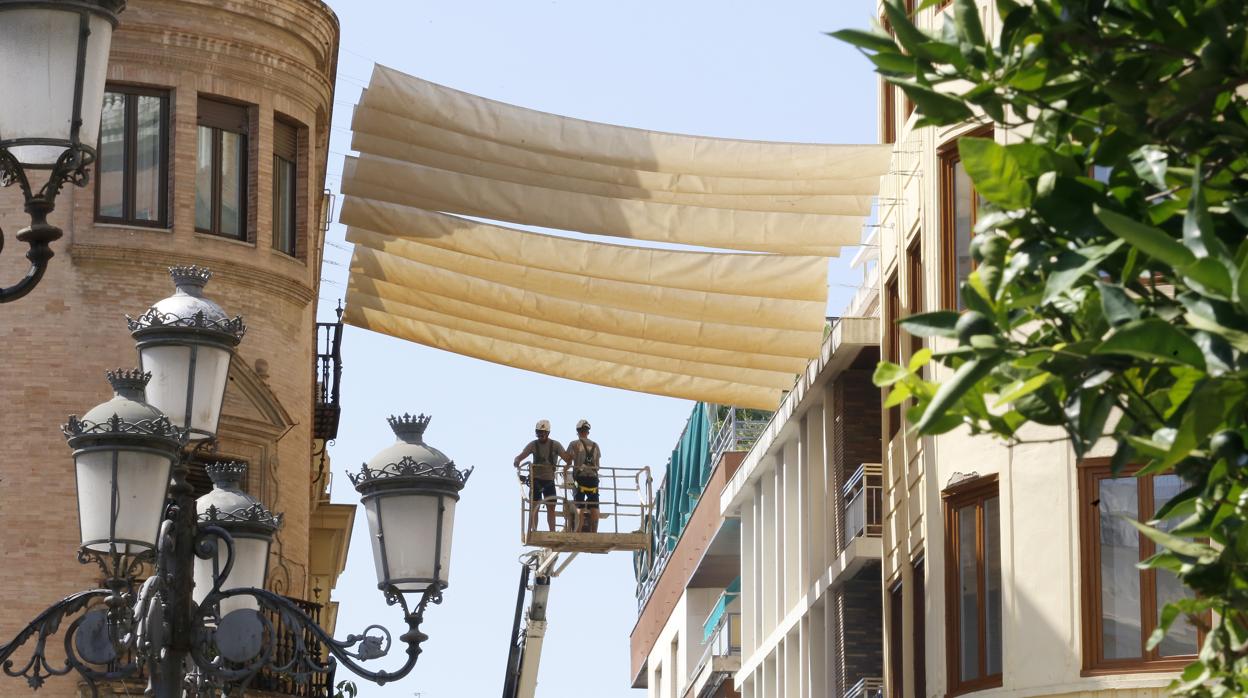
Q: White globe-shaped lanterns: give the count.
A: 5